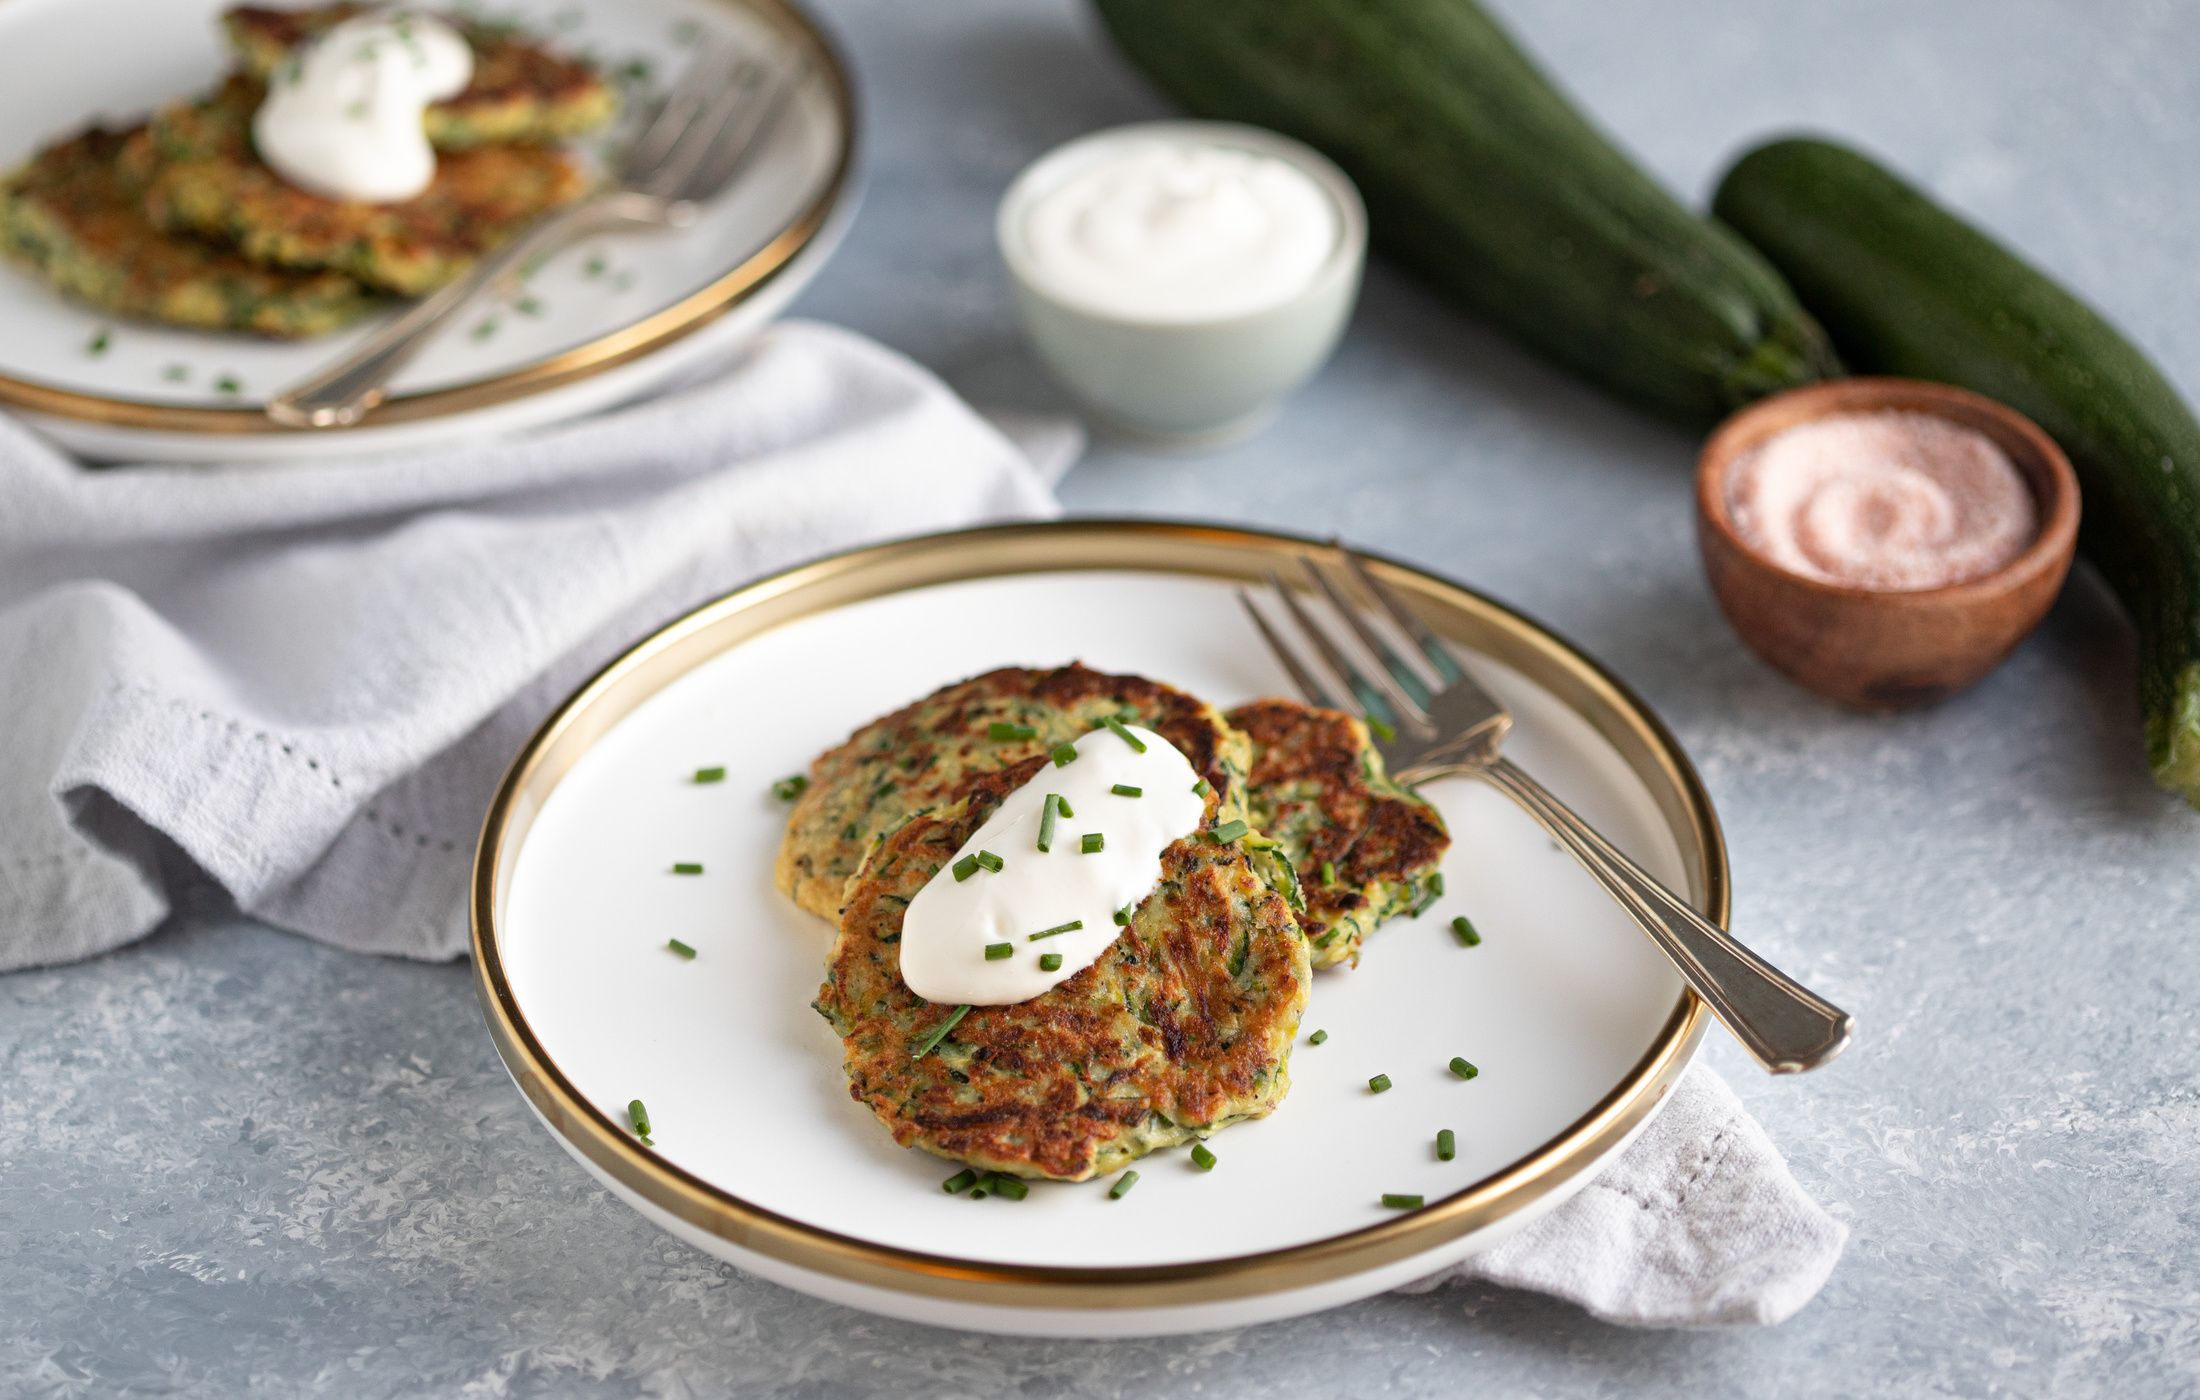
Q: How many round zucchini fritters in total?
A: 6